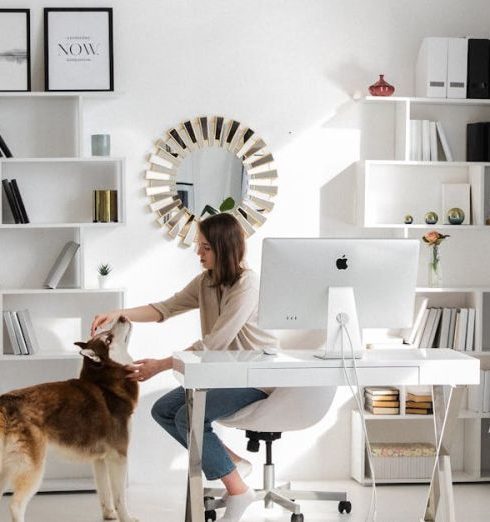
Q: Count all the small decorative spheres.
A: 3